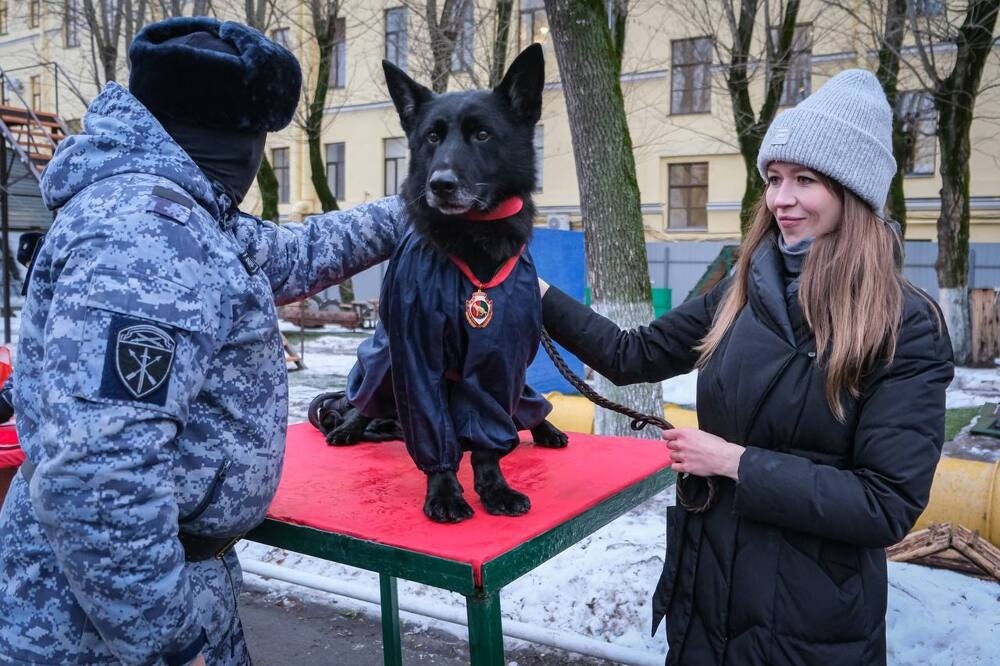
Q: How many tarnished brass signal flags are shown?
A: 0